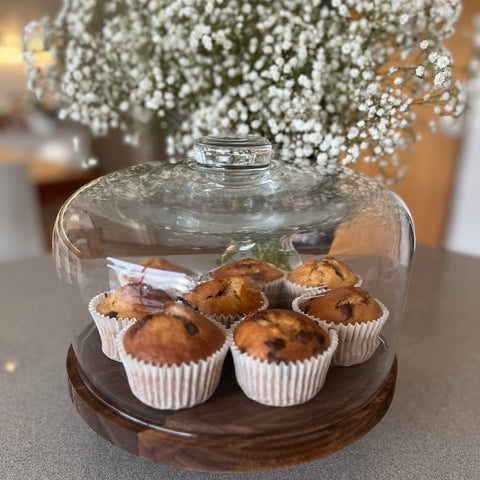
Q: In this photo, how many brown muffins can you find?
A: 8